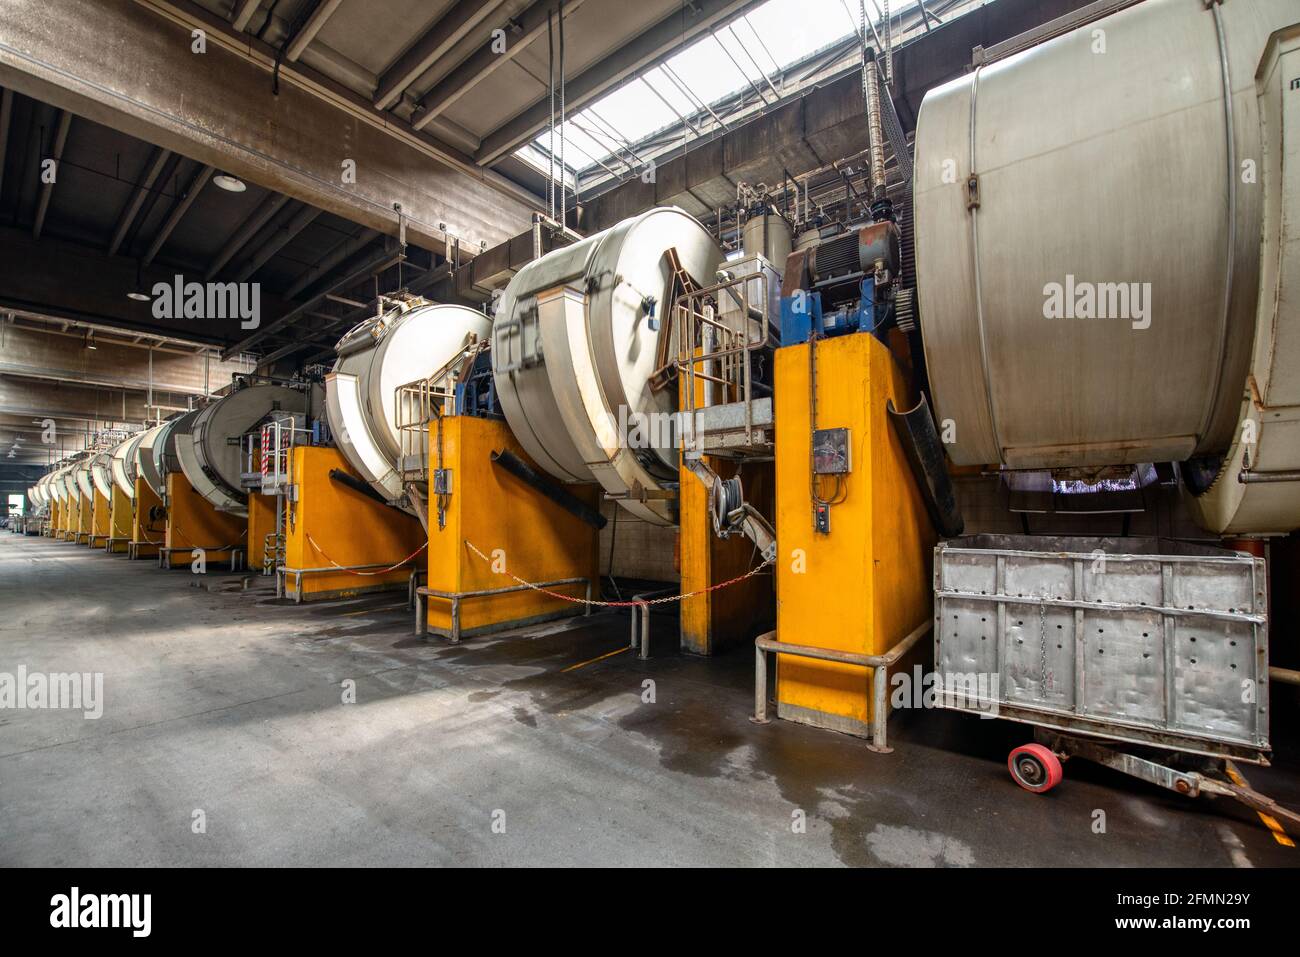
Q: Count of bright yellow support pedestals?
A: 13